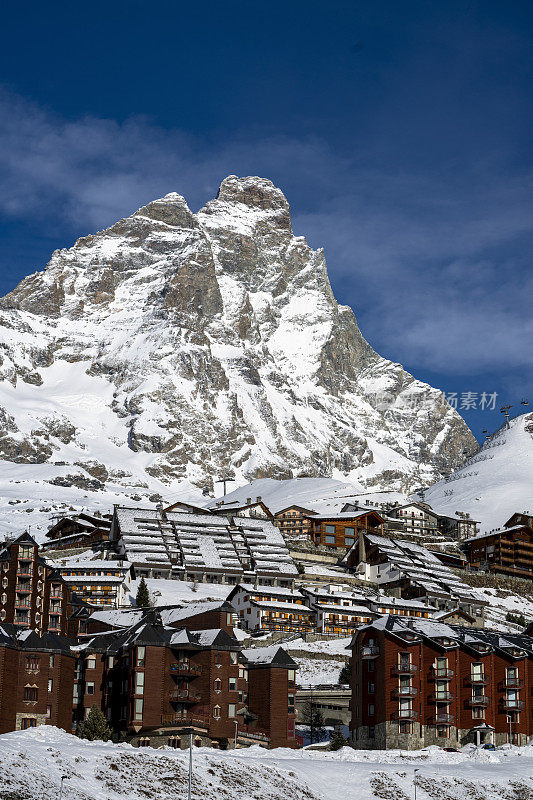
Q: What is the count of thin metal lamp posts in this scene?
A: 5